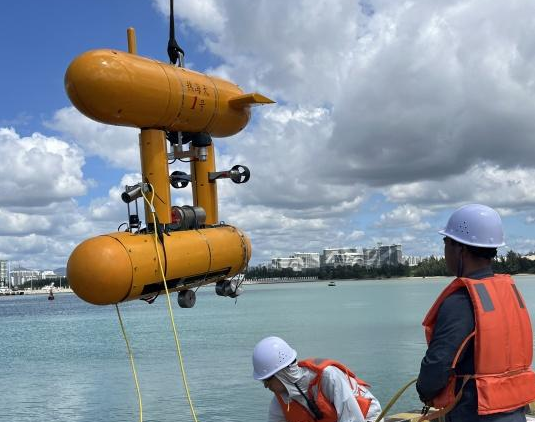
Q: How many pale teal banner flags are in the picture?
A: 0